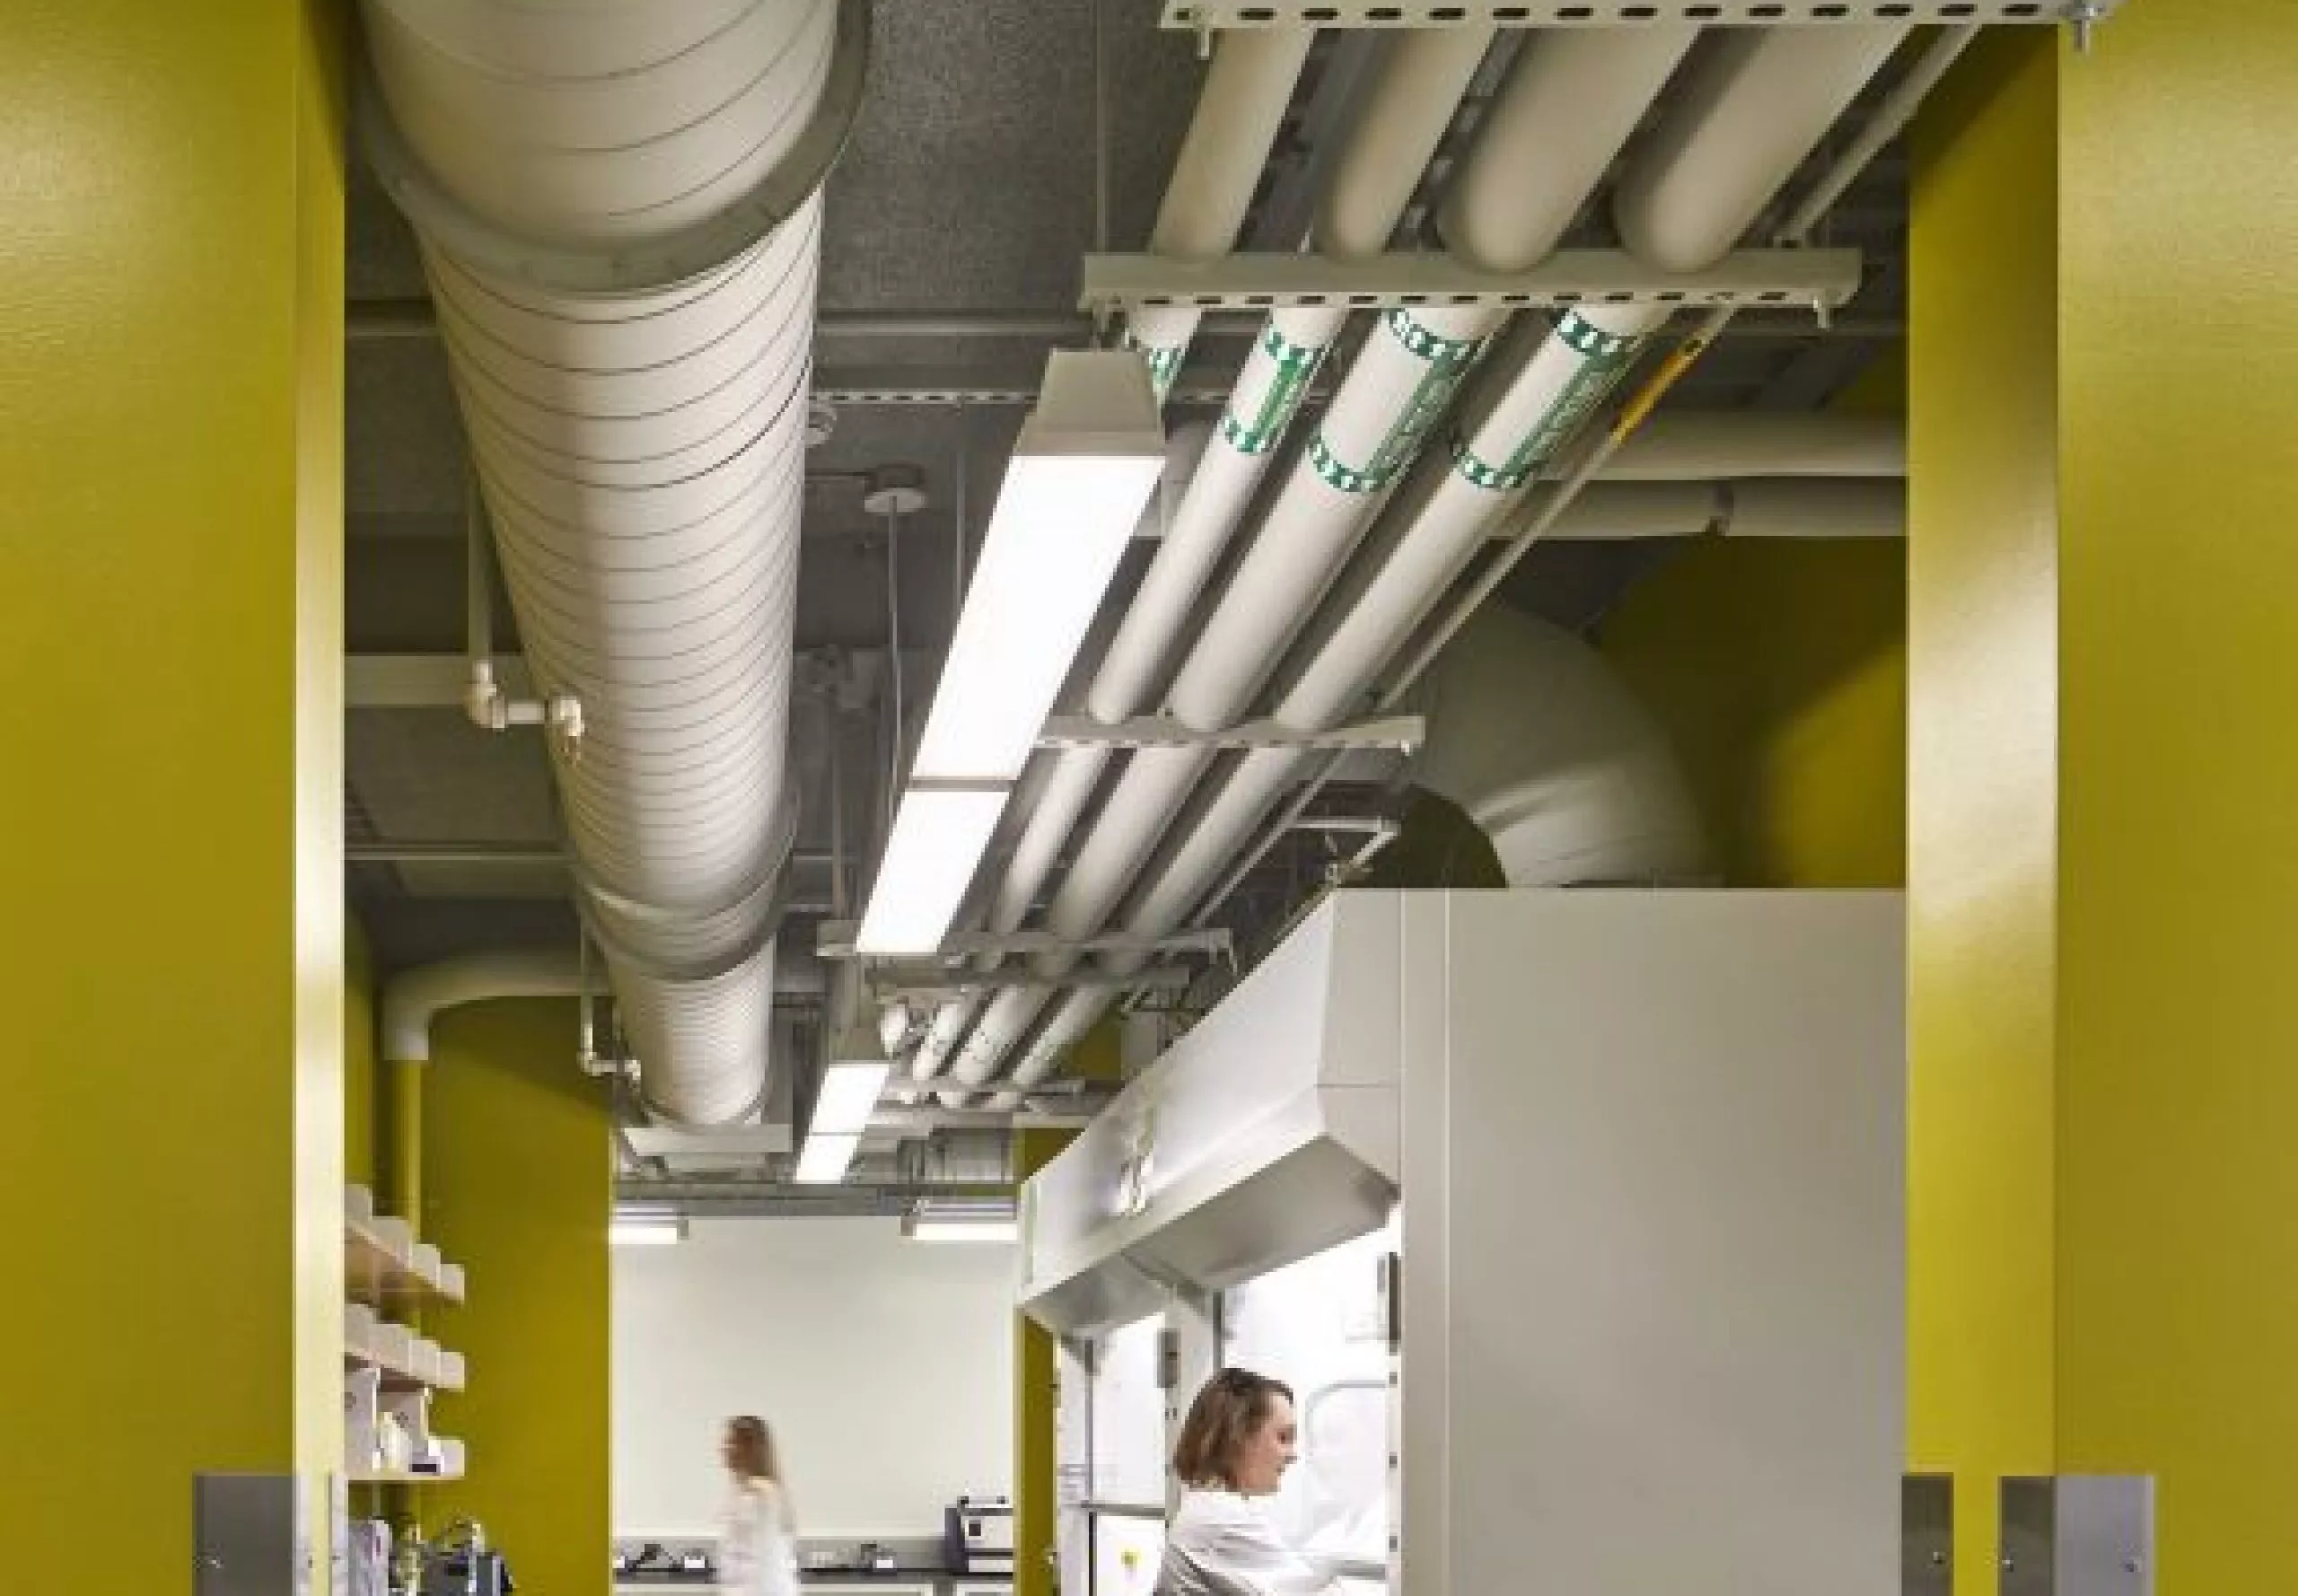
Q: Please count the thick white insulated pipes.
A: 4